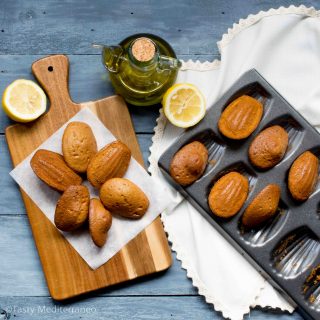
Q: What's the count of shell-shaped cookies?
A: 12